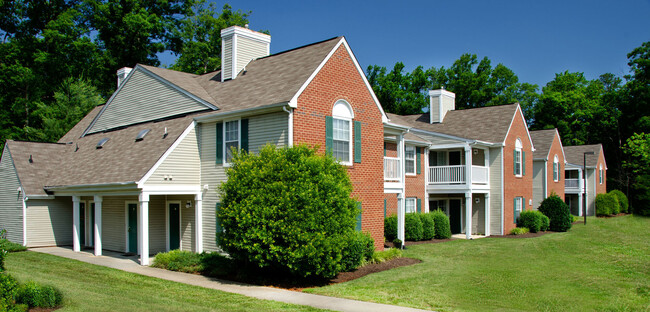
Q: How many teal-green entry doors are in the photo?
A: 4